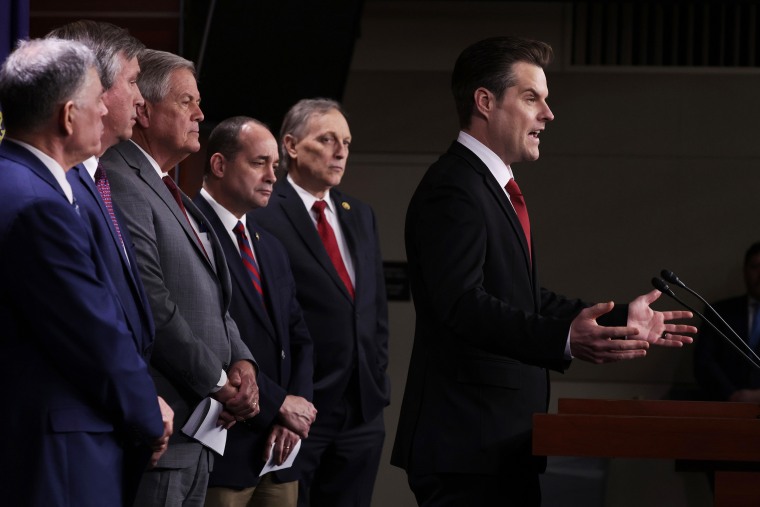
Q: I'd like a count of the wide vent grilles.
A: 1